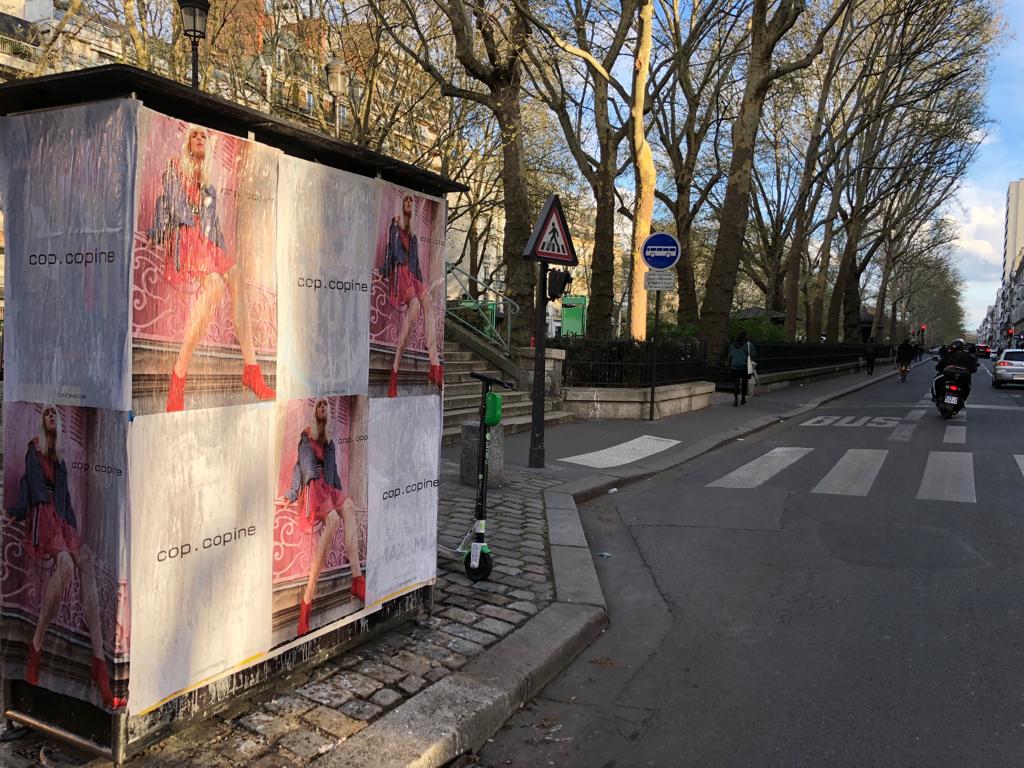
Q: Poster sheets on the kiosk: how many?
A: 8